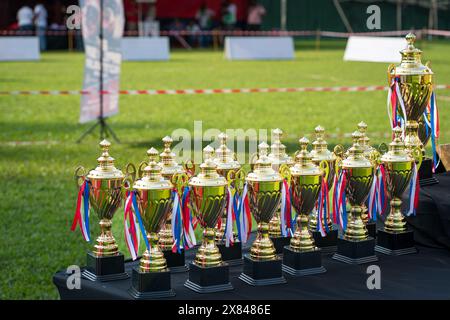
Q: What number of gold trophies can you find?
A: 13